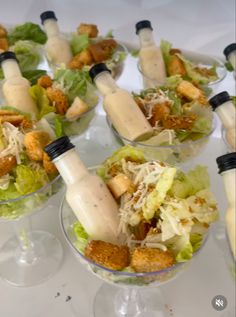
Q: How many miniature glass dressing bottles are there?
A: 8